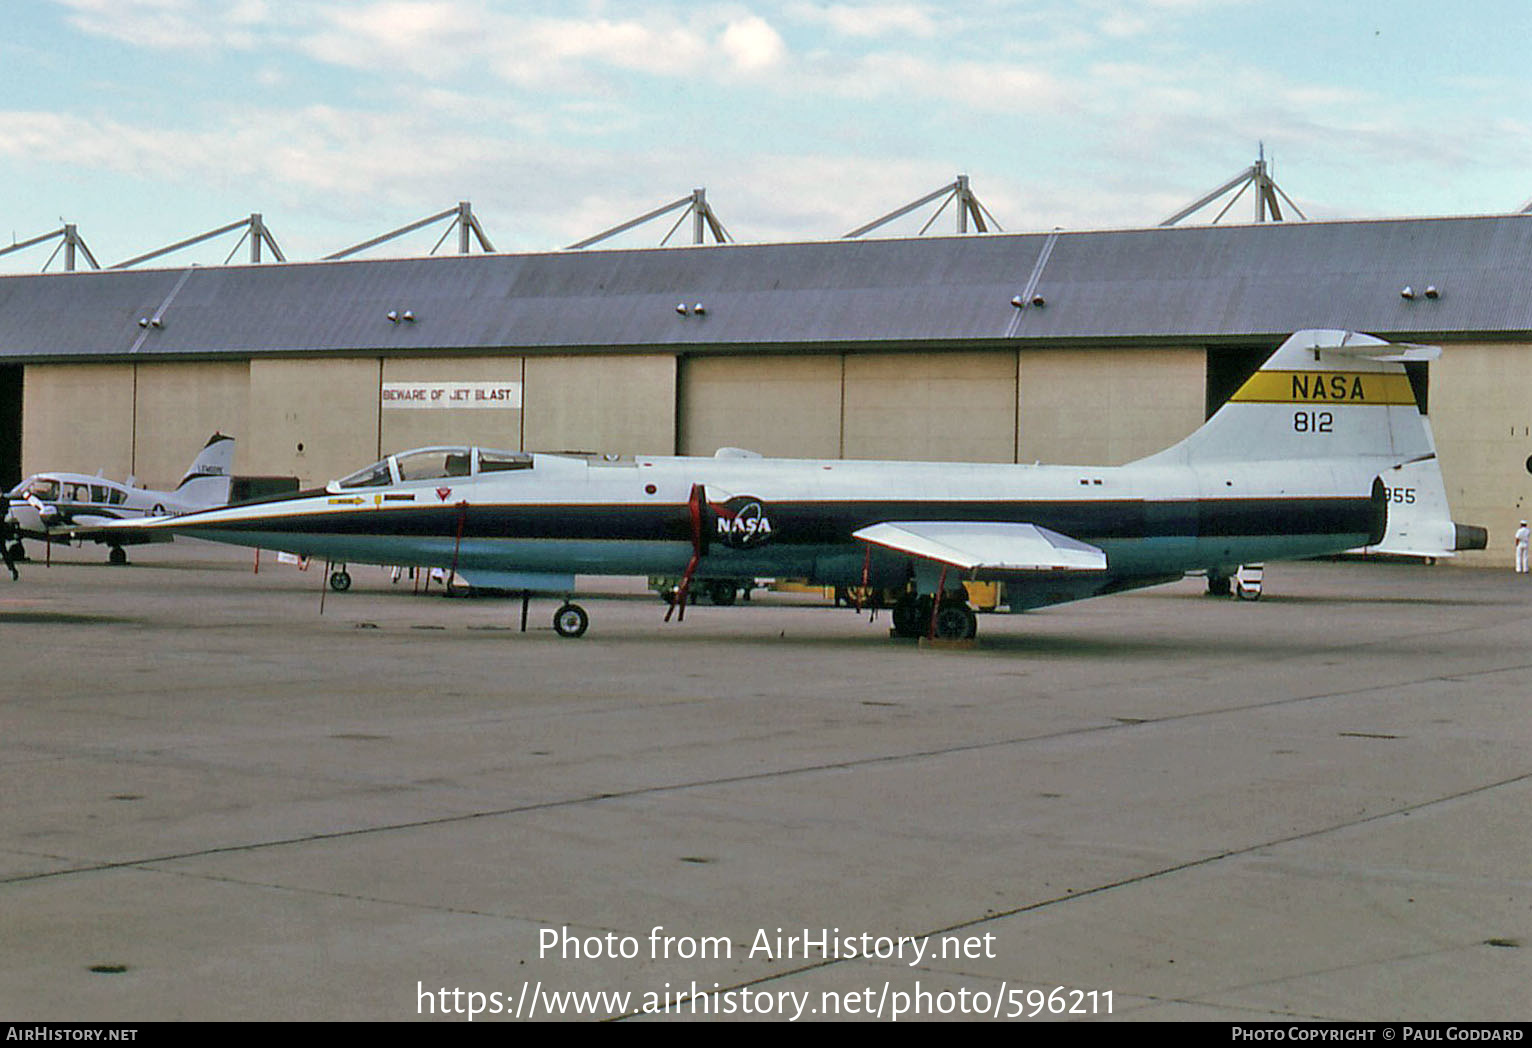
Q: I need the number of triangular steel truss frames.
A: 6